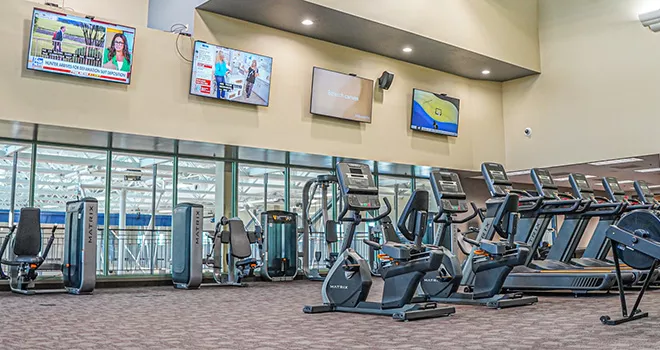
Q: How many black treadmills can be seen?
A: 5